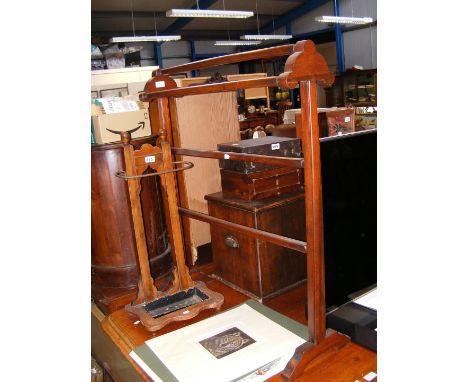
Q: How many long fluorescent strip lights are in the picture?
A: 5